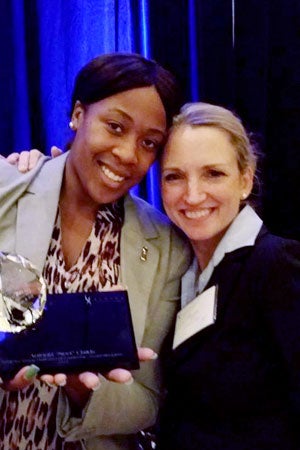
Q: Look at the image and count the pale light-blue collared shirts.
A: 1